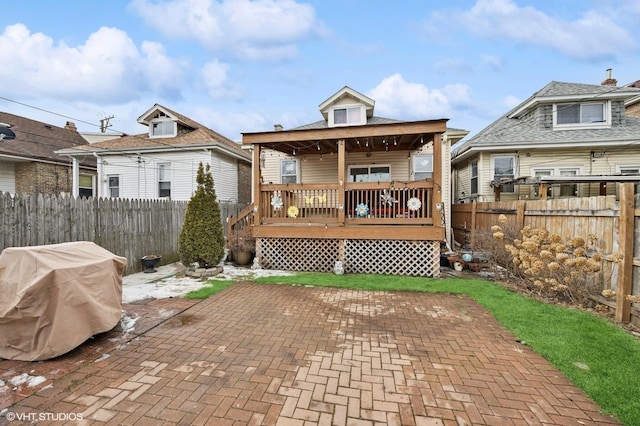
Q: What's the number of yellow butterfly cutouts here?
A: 2